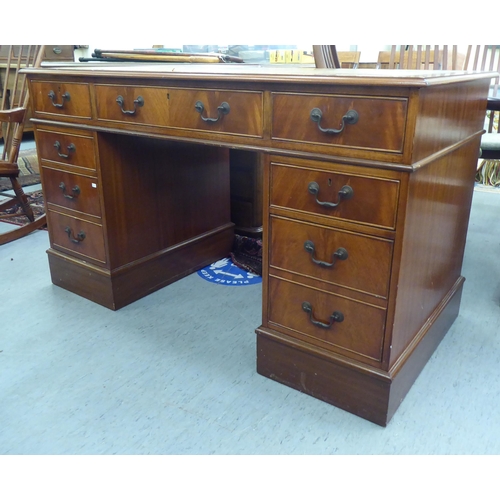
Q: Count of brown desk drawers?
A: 9